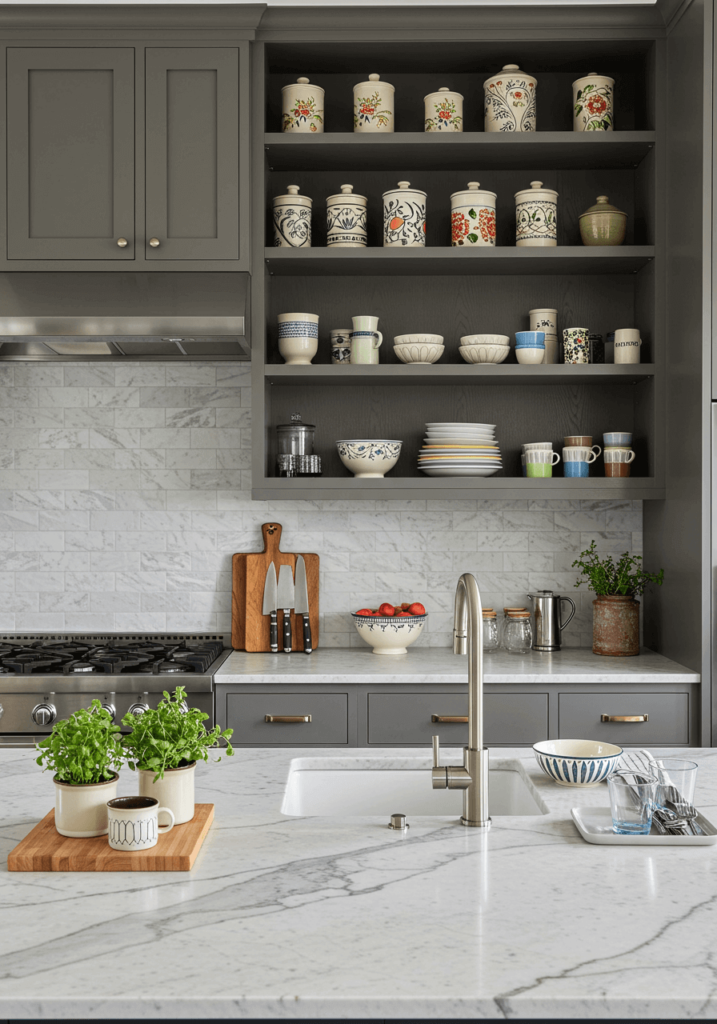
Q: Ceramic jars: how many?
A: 11